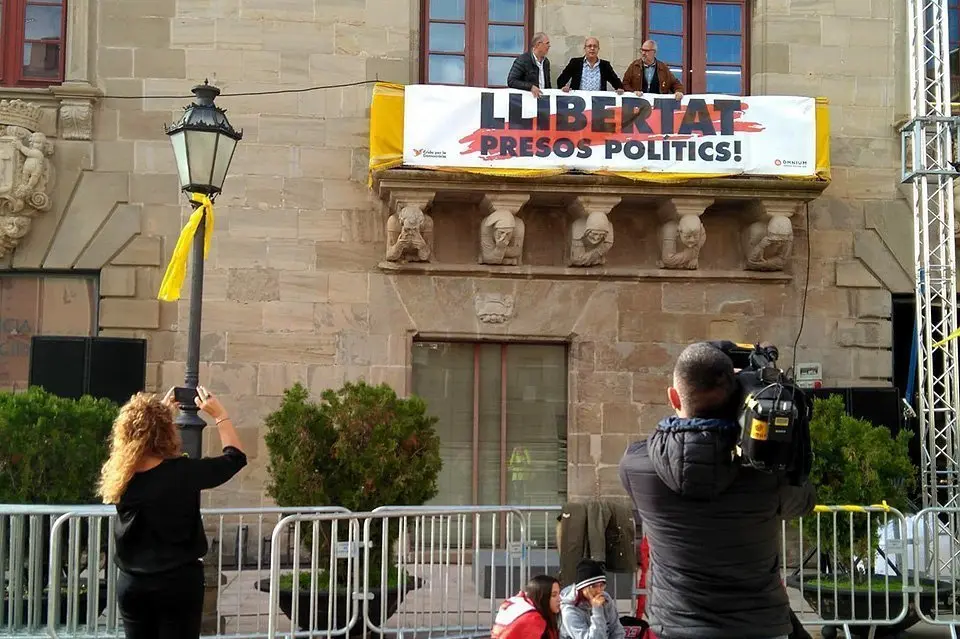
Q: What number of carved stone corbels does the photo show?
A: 5